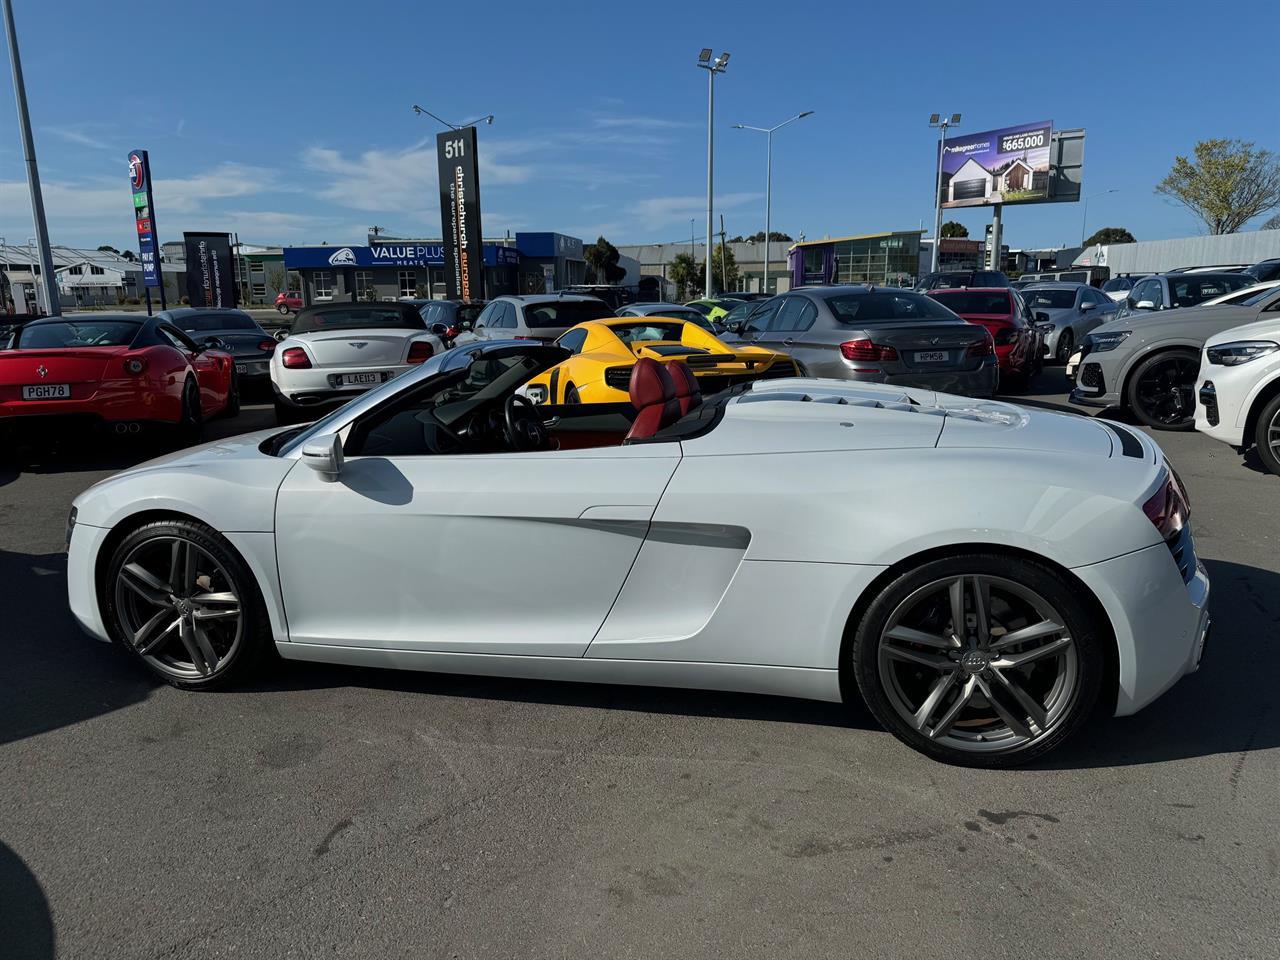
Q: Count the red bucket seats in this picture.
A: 2